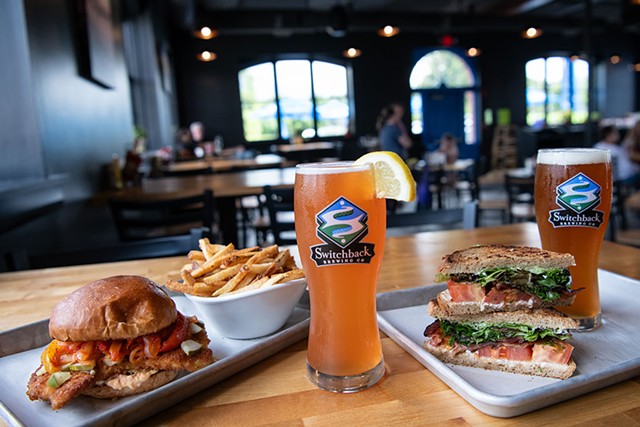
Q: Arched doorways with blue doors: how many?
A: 1